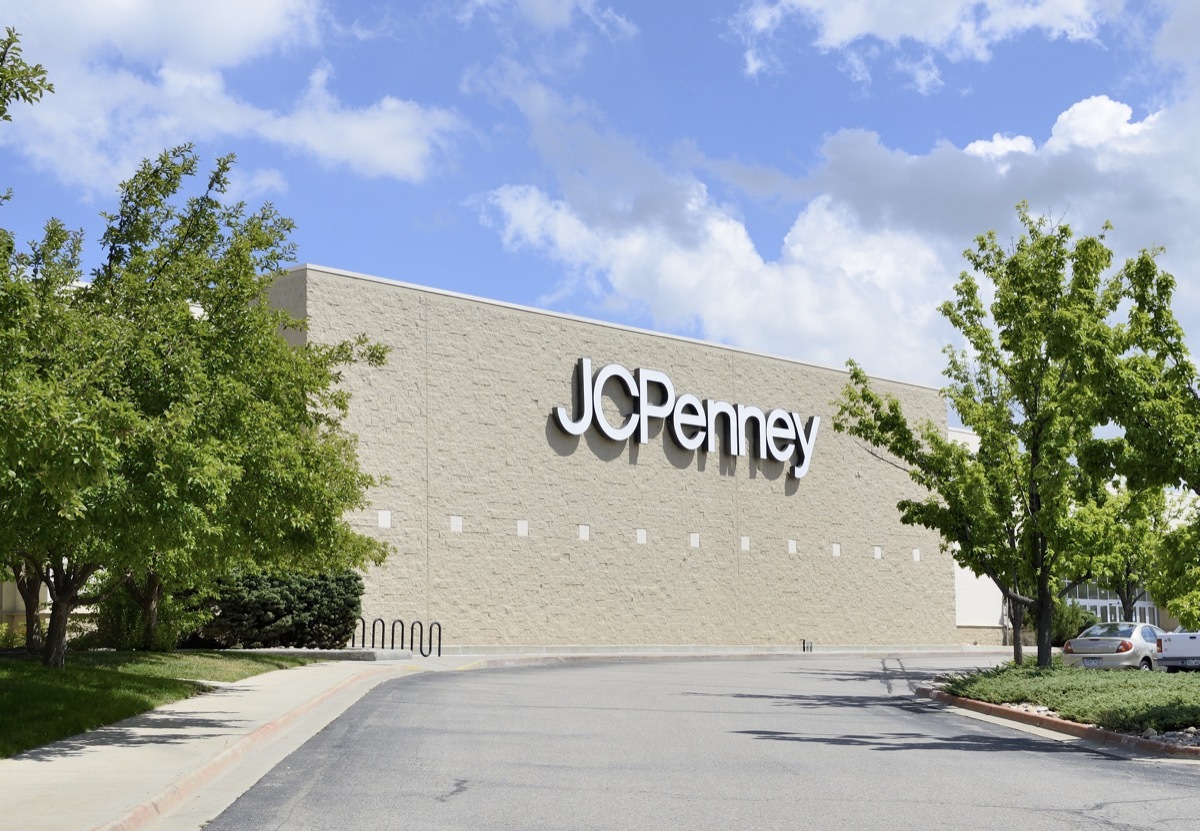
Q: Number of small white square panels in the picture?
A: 11